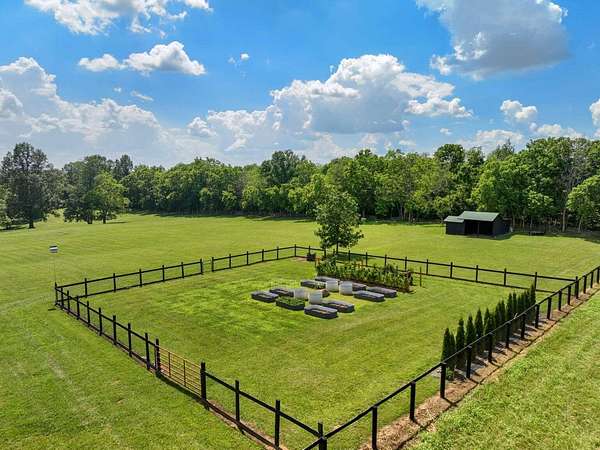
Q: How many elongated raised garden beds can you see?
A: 10